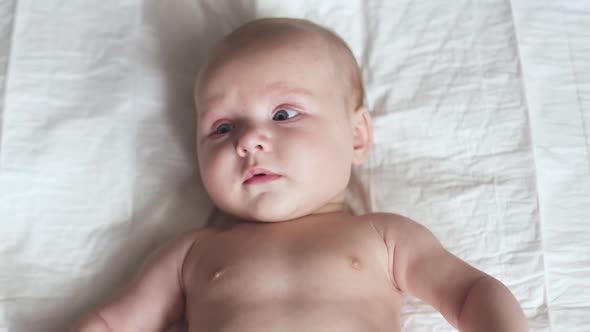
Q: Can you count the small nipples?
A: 2